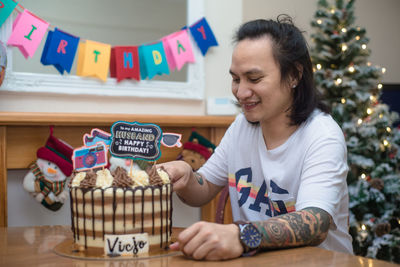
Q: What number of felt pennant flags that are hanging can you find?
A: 8